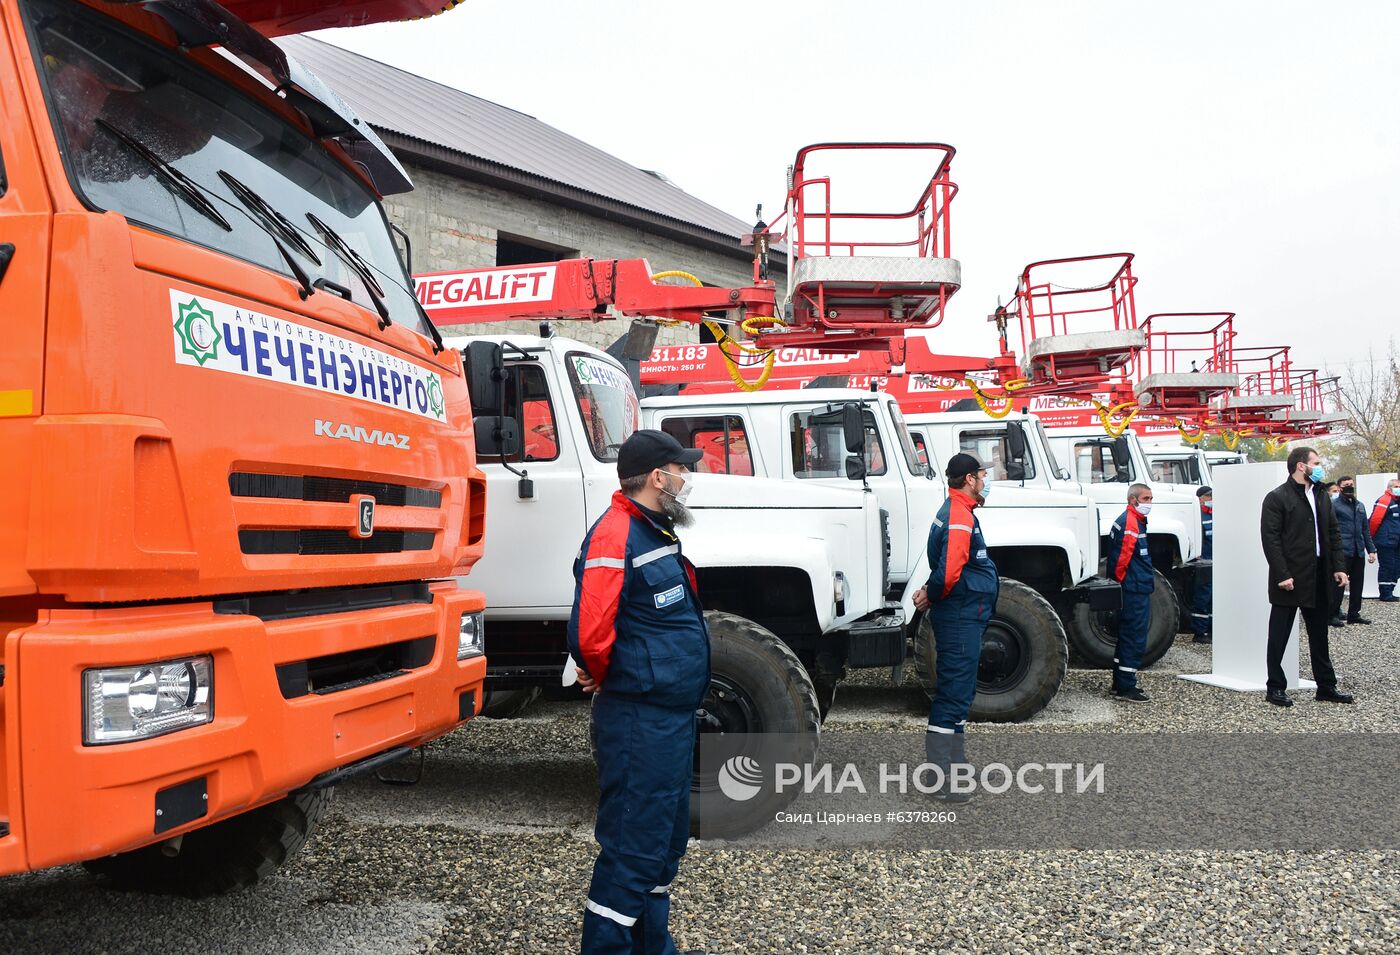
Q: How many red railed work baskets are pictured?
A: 6